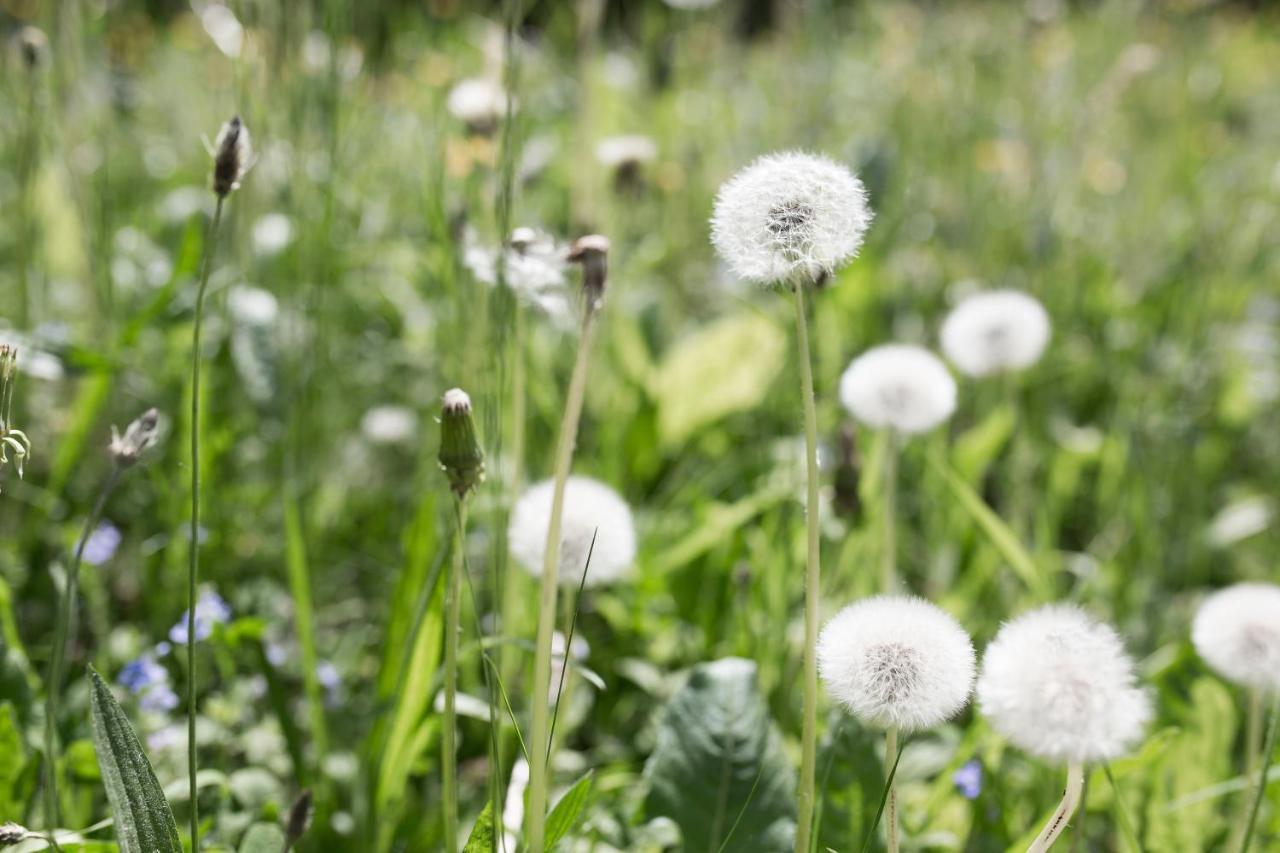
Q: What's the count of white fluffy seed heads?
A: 7